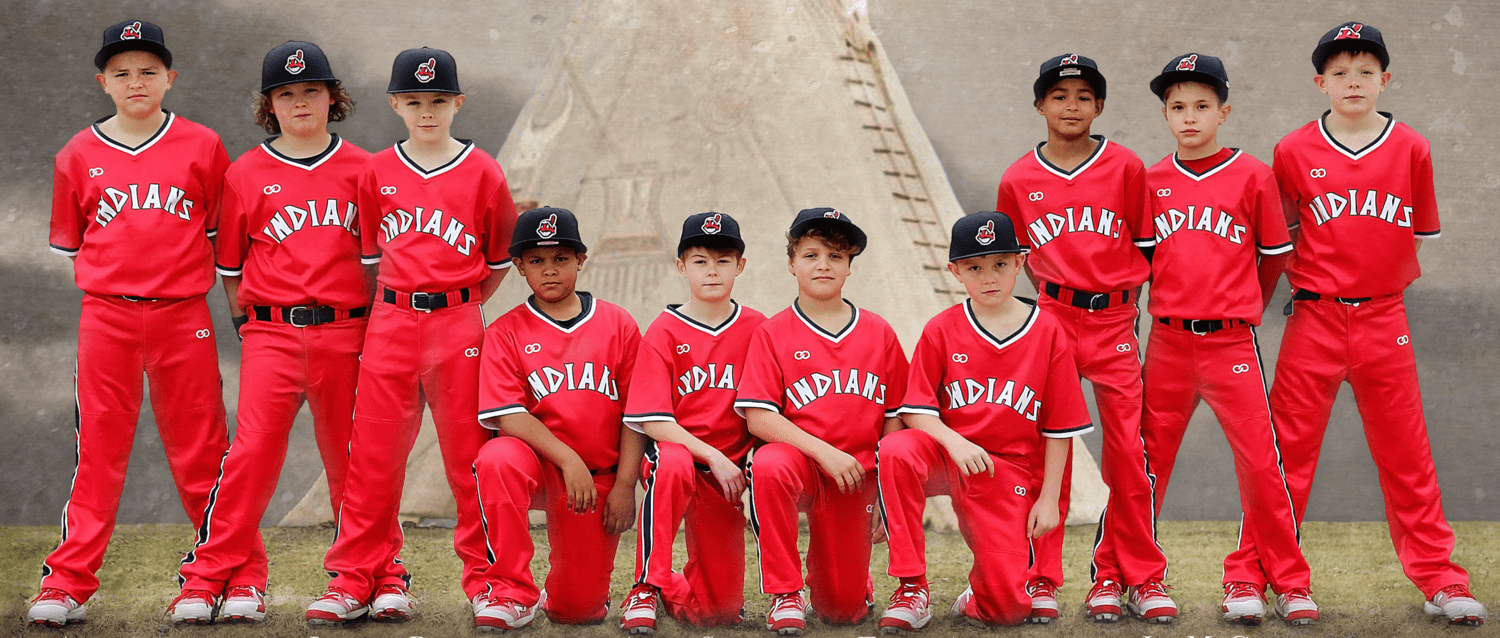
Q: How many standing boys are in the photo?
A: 6